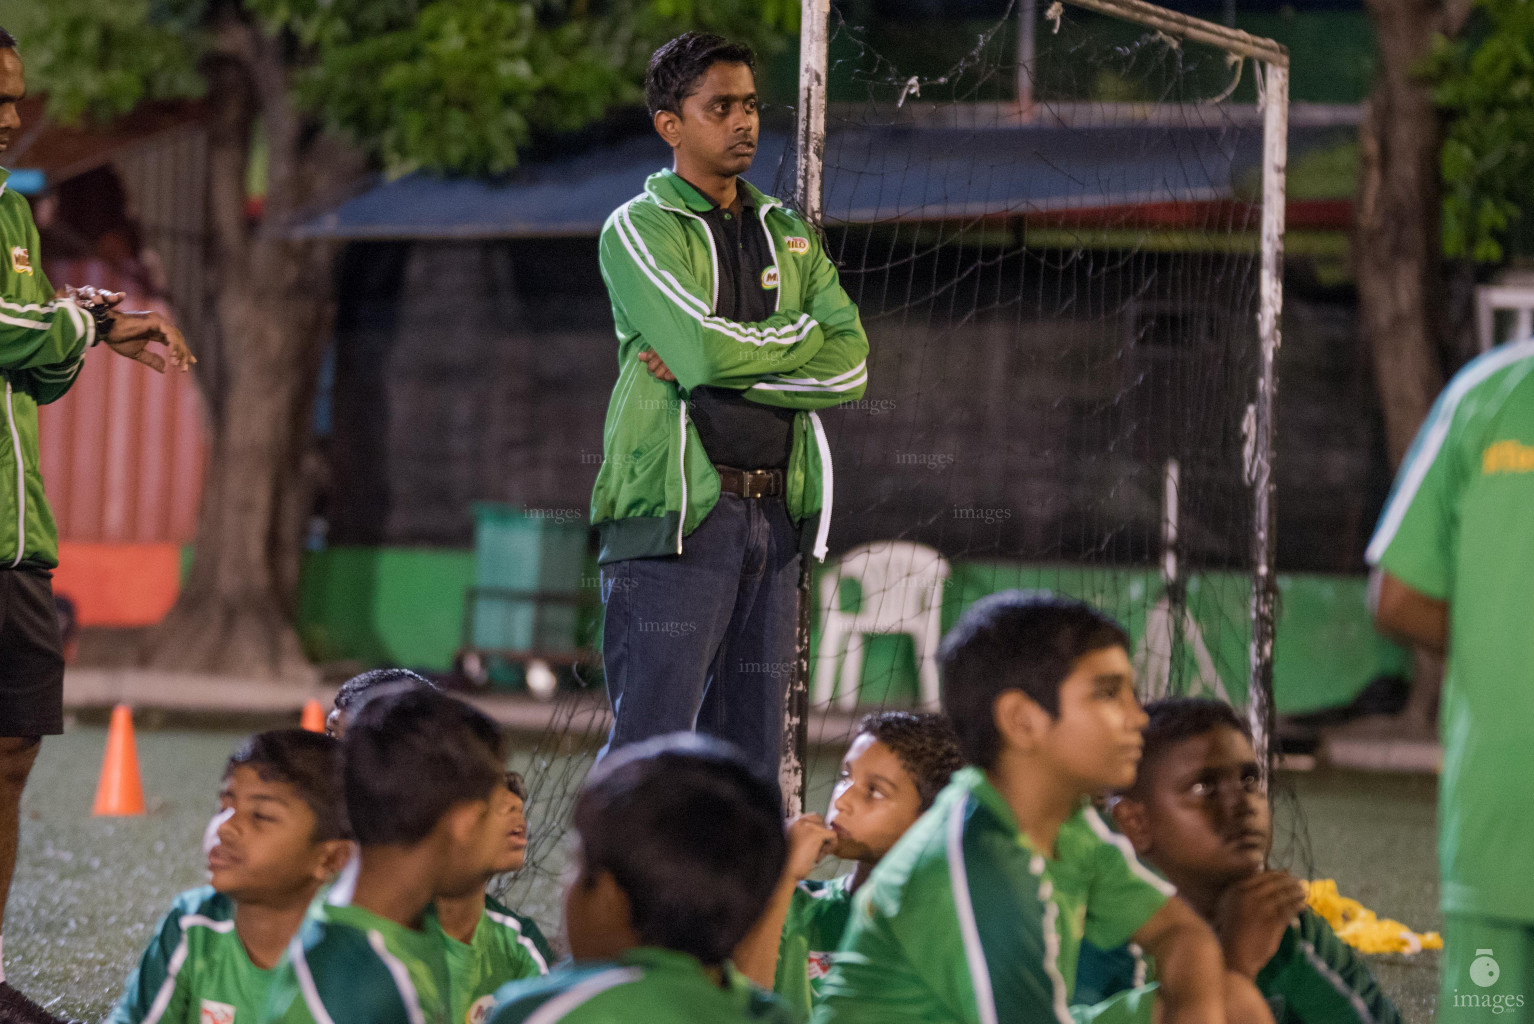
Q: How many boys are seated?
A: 8